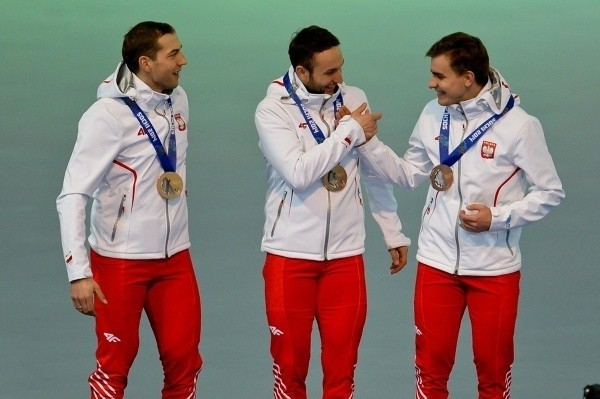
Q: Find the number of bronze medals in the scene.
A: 3